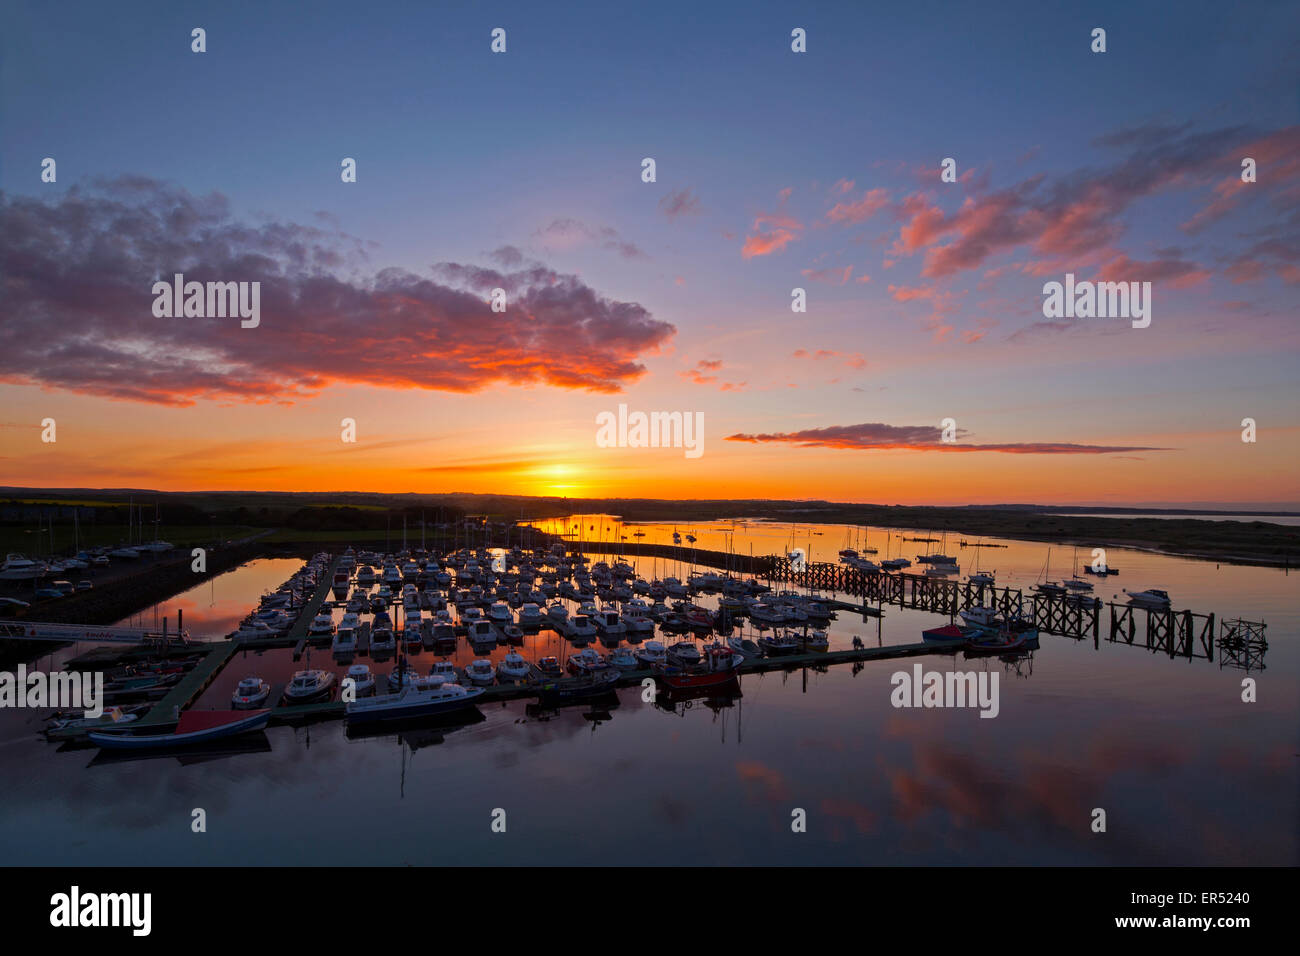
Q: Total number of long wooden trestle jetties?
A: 1